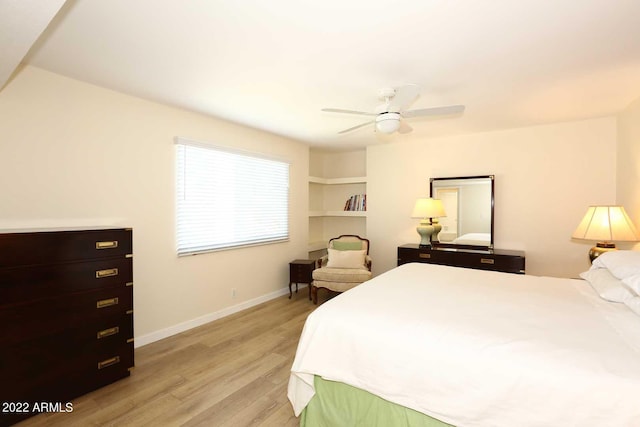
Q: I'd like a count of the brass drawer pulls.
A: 7